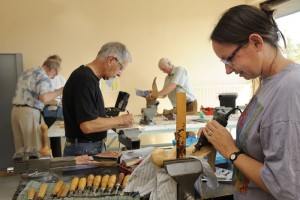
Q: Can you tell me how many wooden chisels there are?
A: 12